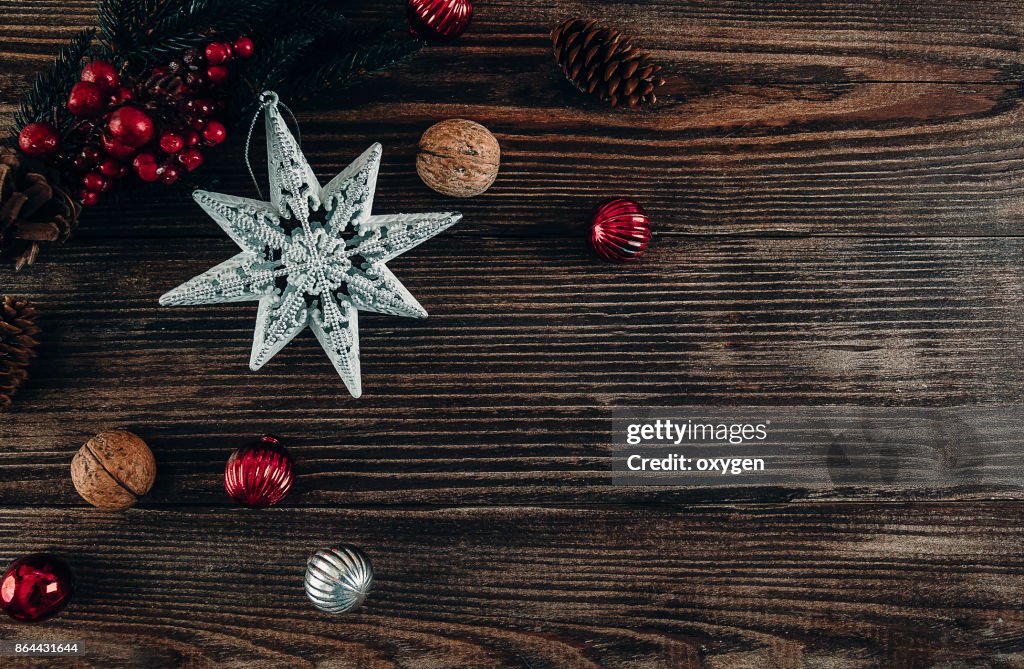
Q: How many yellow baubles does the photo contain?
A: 0